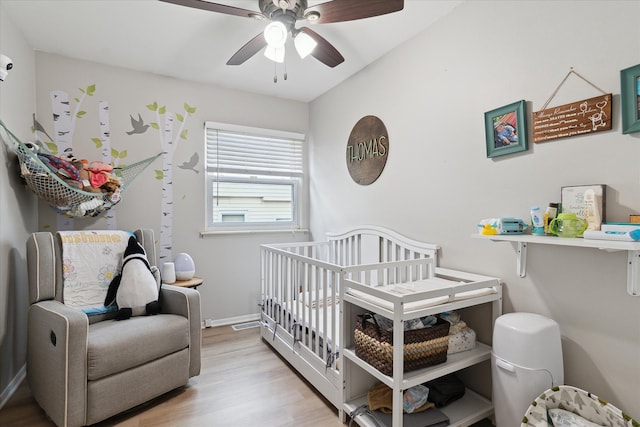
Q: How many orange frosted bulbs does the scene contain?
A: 0